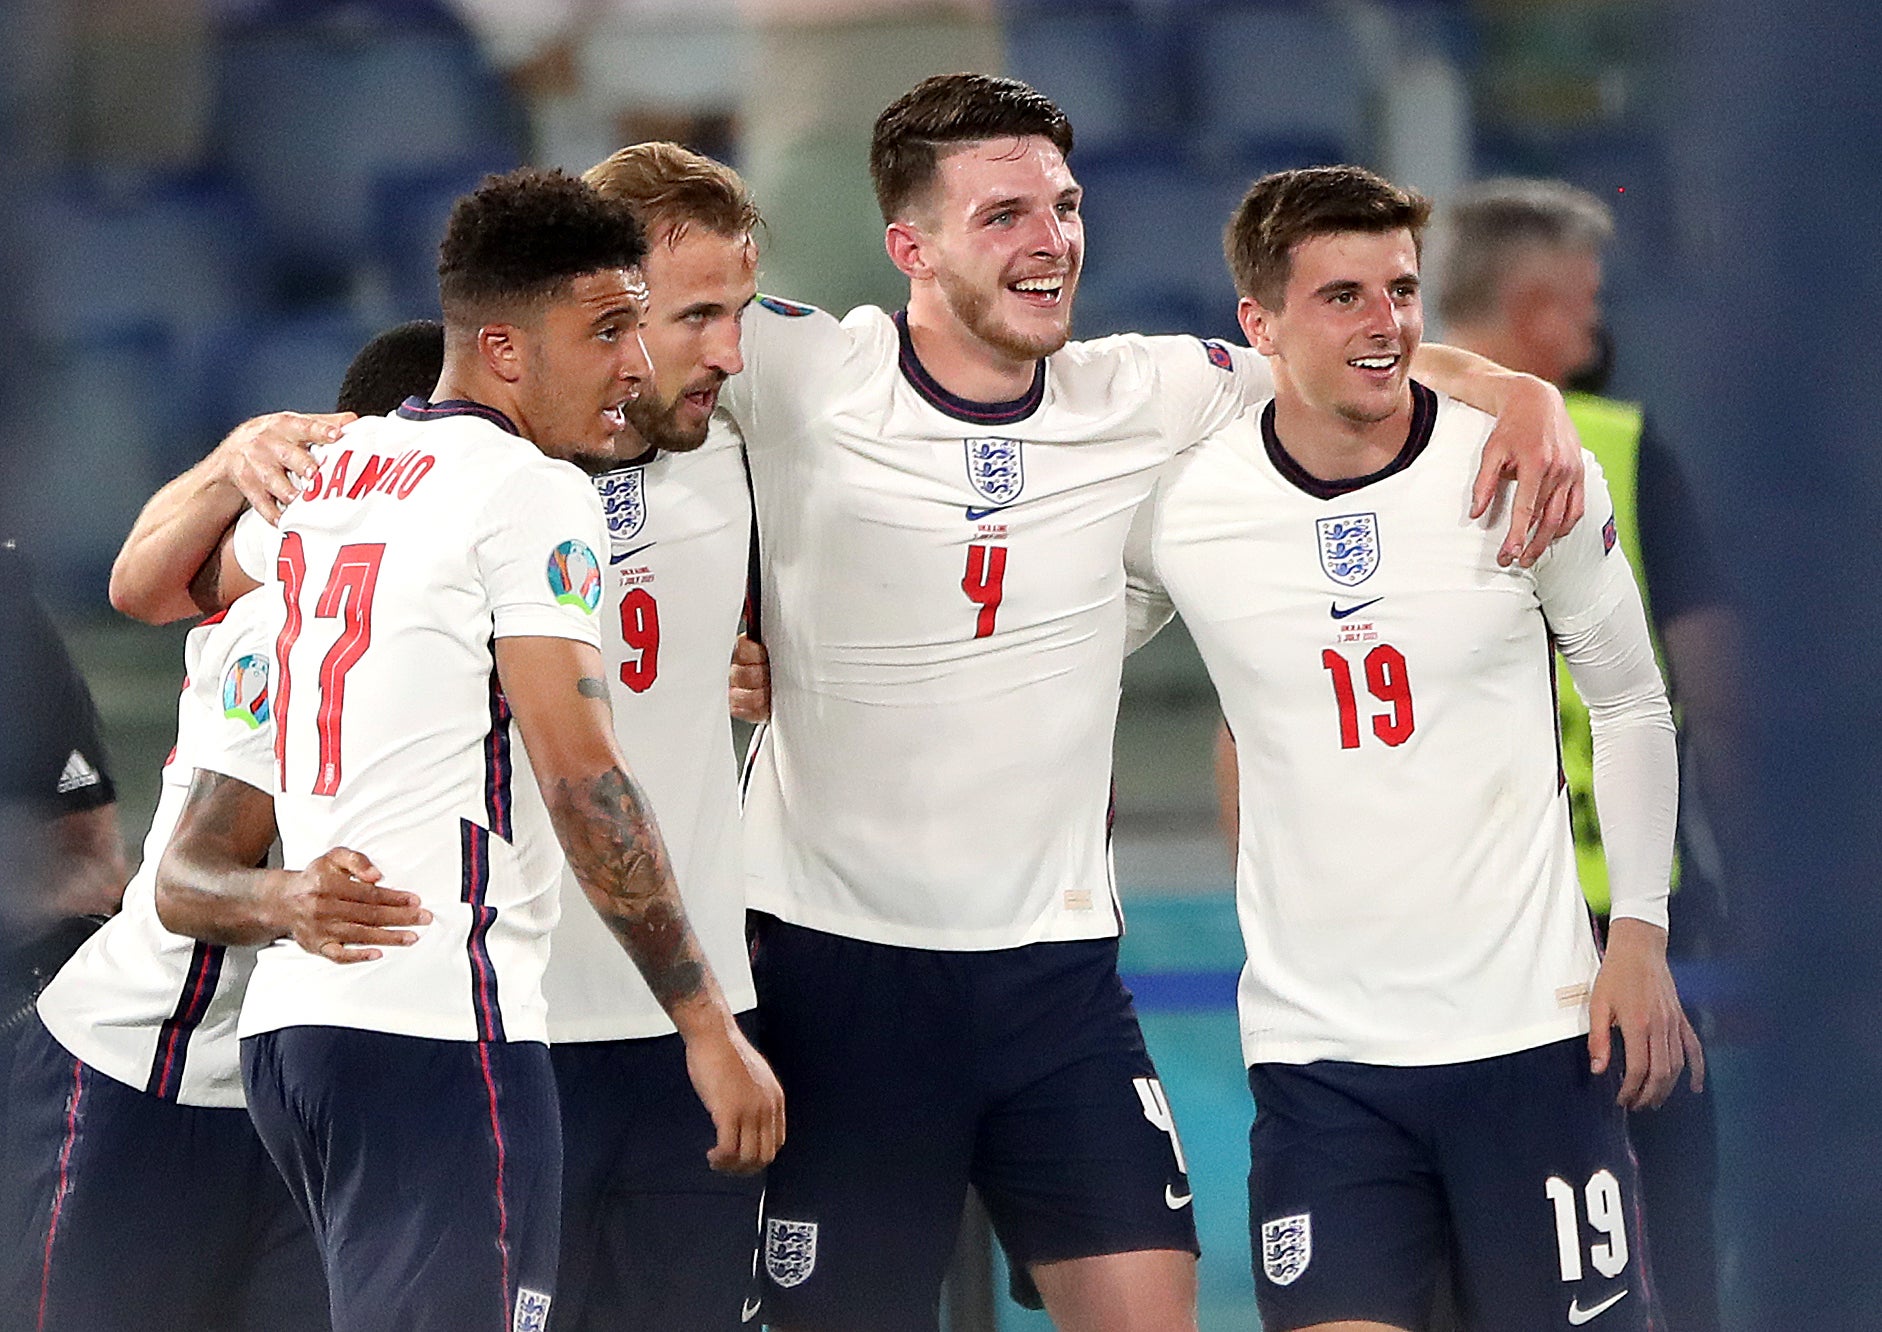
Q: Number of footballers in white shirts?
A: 5